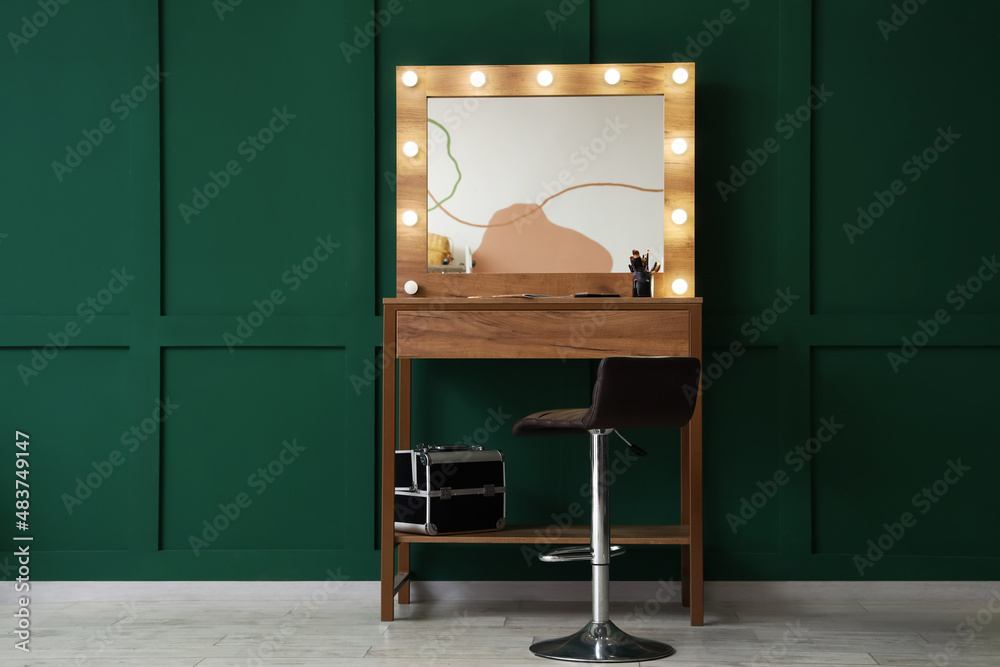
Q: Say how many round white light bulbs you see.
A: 11